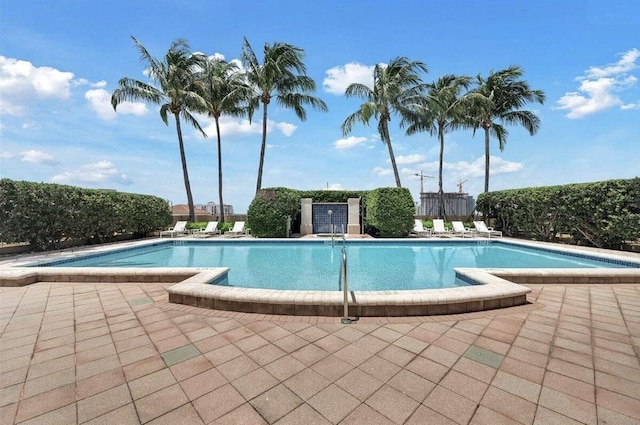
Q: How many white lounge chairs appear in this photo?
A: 7